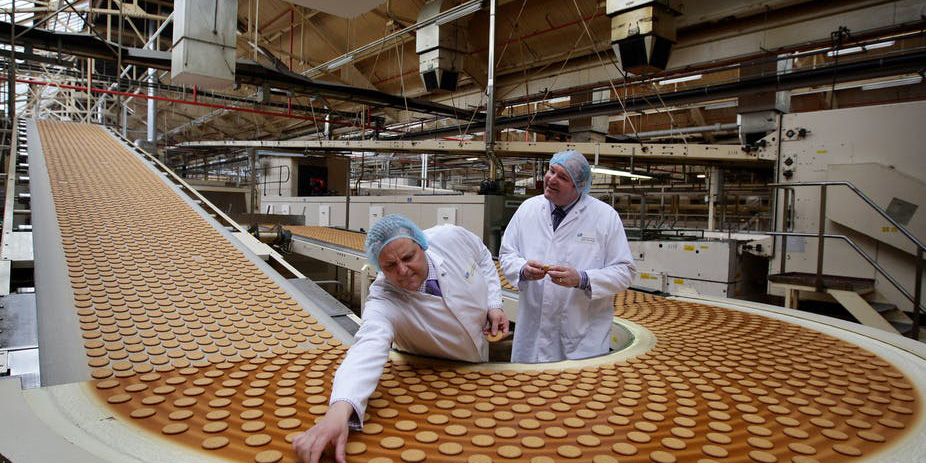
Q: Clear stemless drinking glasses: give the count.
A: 0